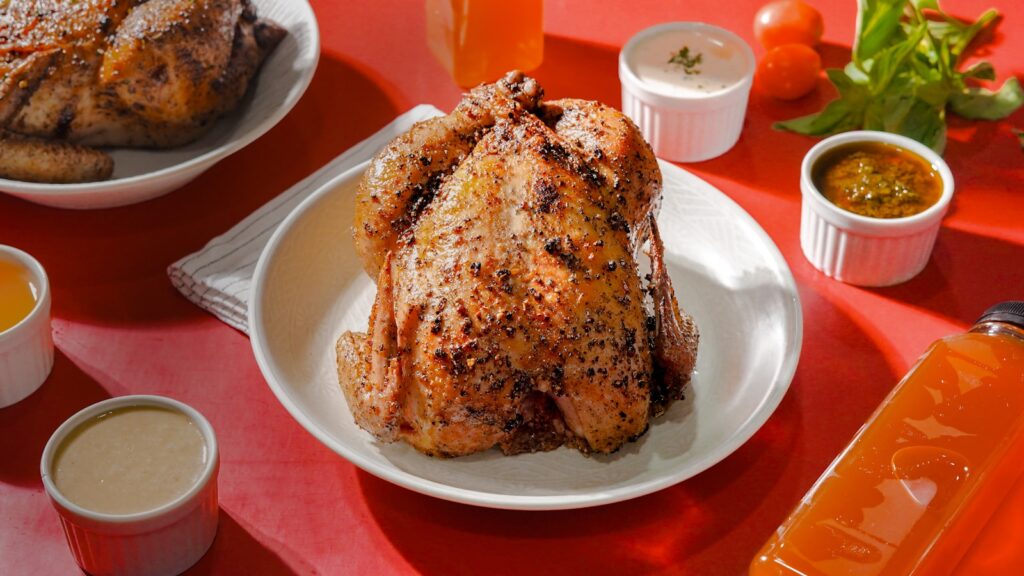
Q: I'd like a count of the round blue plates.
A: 0